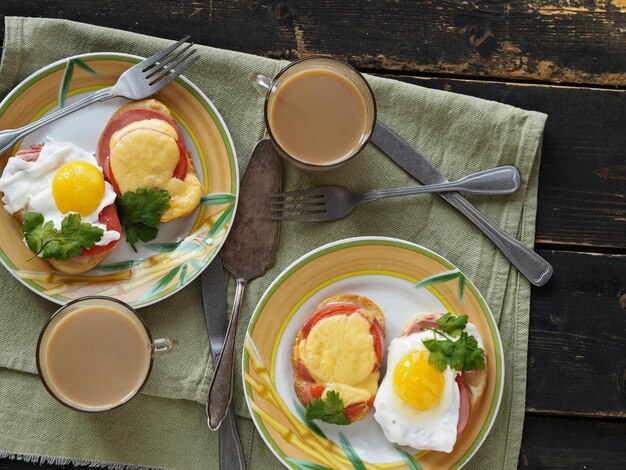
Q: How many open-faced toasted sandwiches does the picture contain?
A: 4